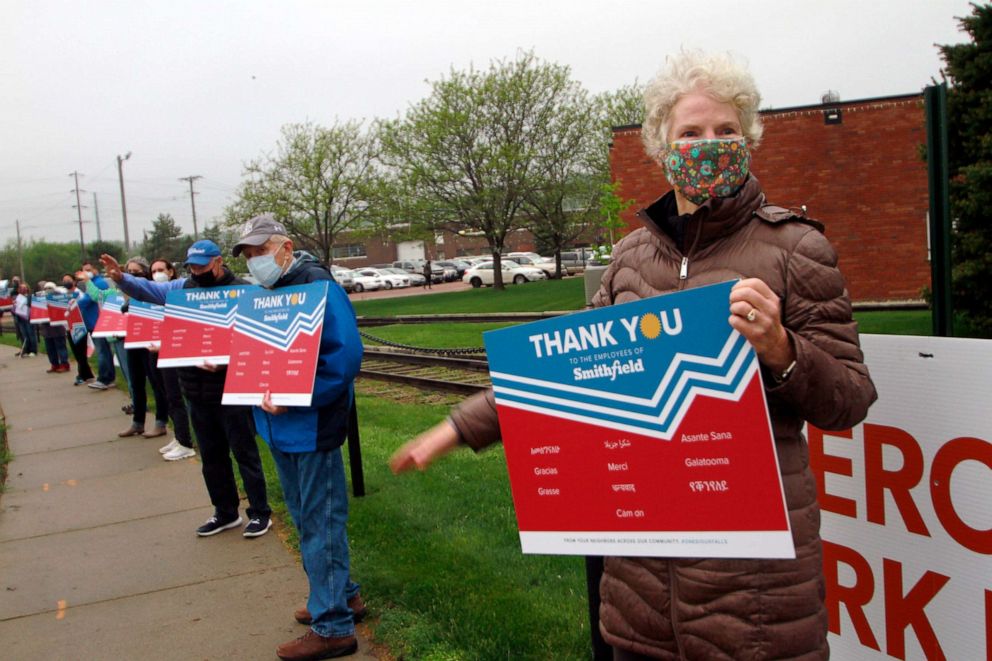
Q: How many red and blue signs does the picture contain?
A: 9